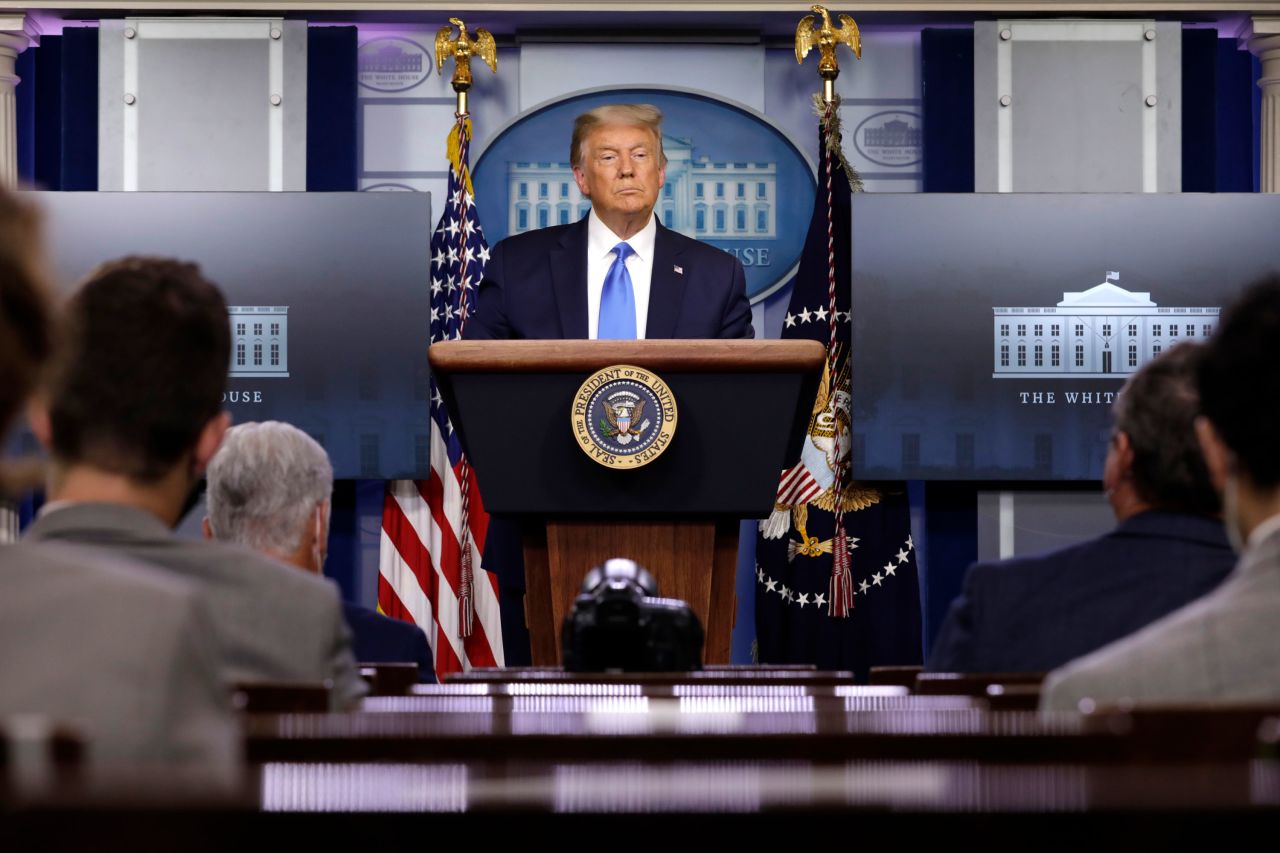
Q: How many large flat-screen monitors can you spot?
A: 2